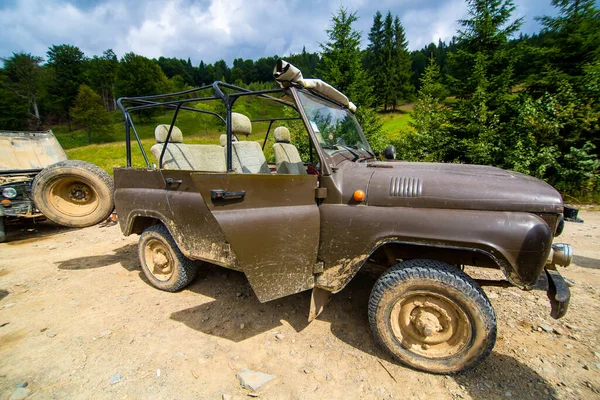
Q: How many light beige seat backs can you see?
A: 3